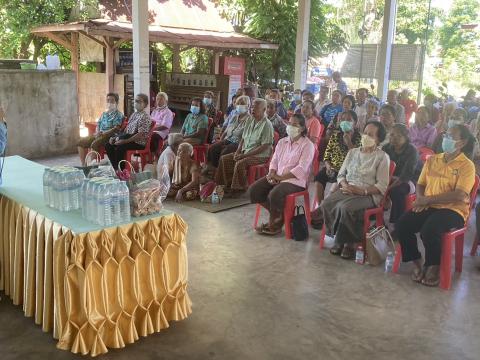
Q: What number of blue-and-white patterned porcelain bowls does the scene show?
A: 0